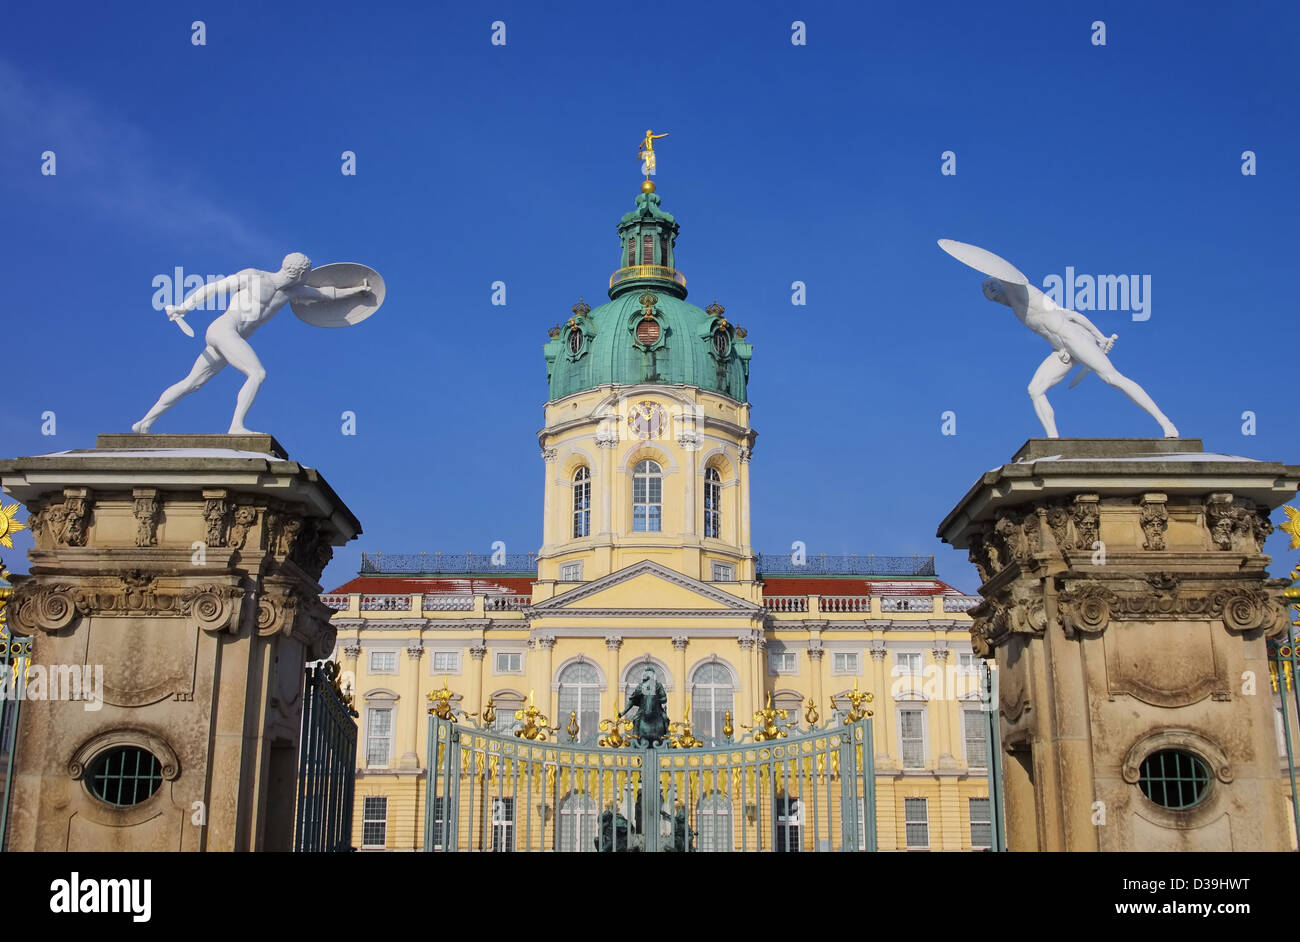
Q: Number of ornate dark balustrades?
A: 2